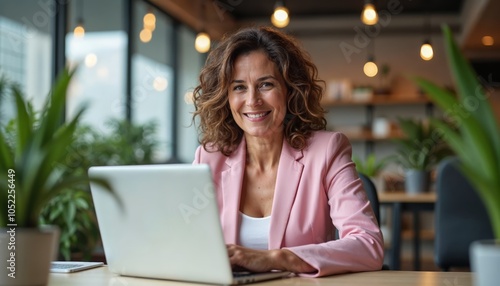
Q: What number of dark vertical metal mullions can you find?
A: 3